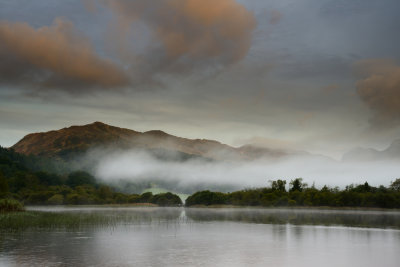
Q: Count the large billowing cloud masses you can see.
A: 3